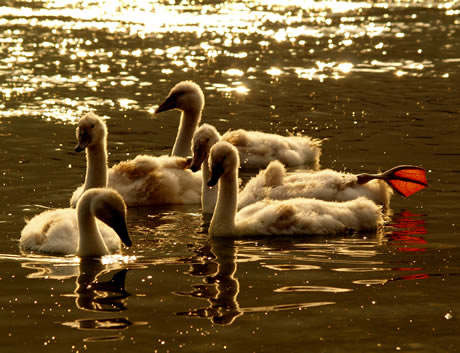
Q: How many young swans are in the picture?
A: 5